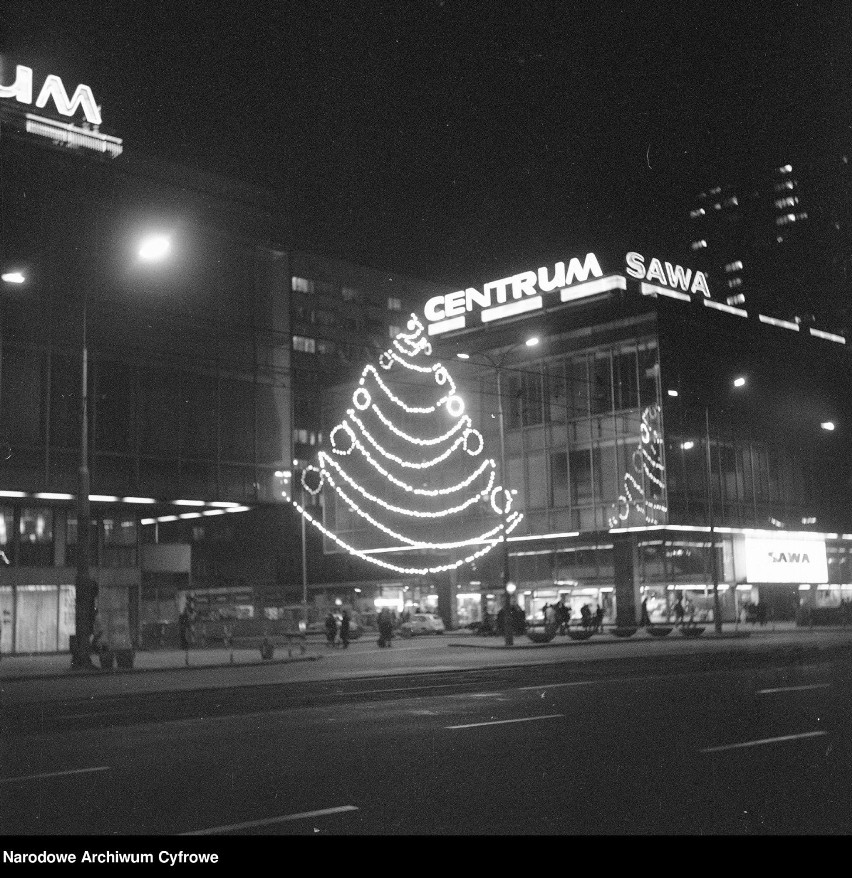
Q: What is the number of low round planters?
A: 5